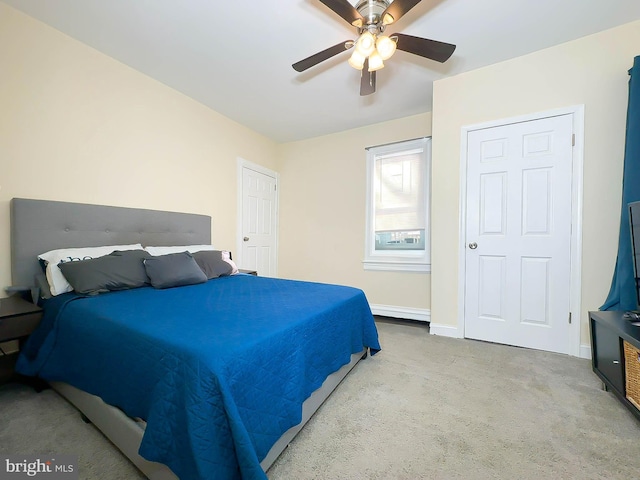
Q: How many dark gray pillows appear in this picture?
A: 3